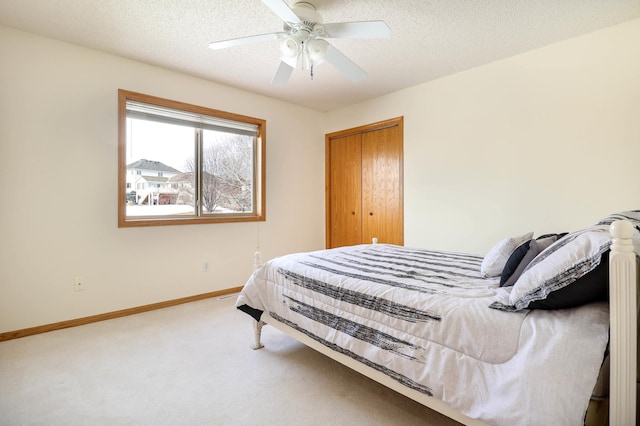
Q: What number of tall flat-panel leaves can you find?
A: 2